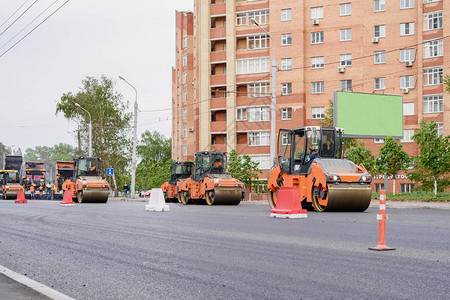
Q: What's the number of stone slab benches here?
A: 0